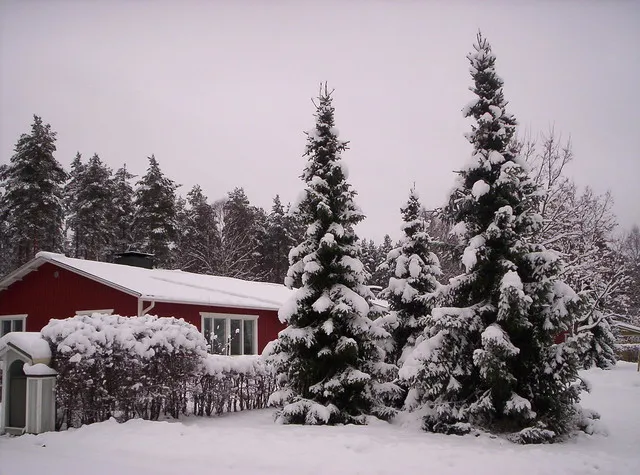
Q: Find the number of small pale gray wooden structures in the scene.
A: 1